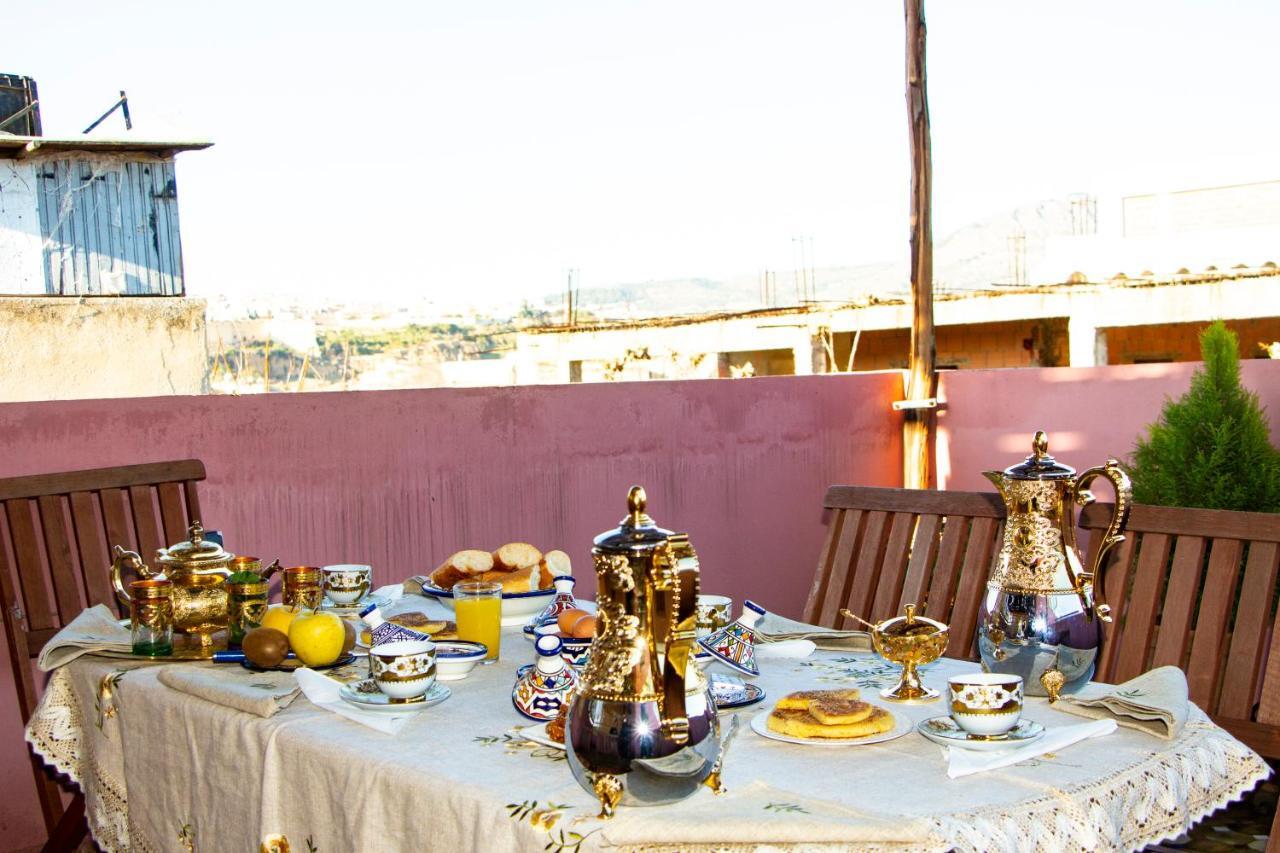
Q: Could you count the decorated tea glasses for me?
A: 4